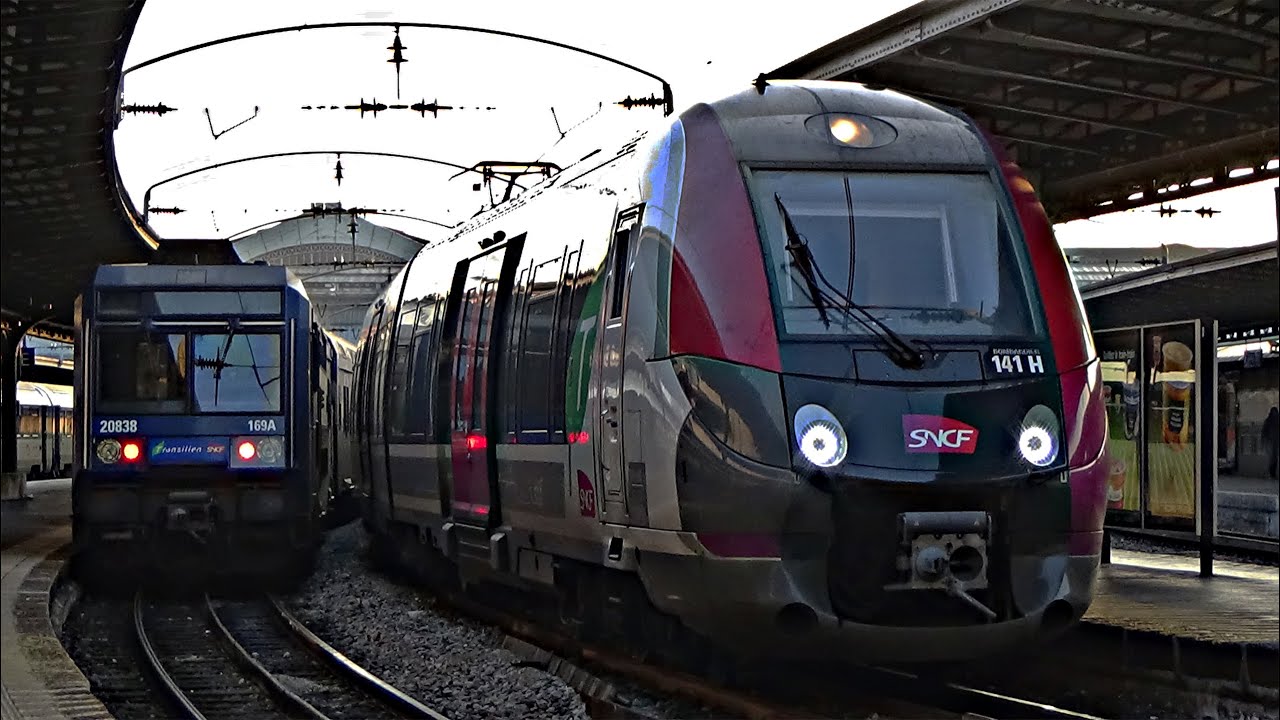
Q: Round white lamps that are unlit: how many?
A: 2